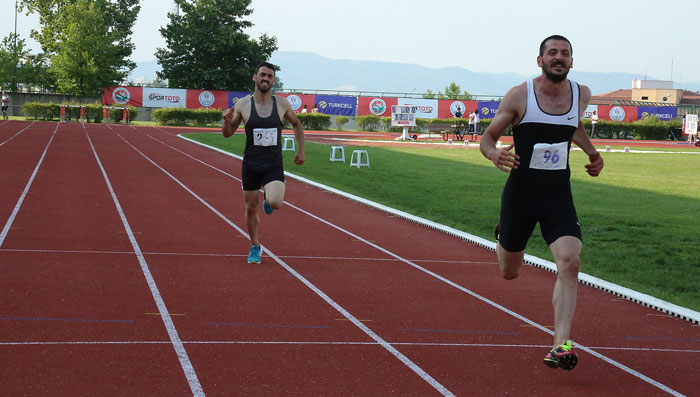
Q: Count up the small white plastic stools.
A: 3